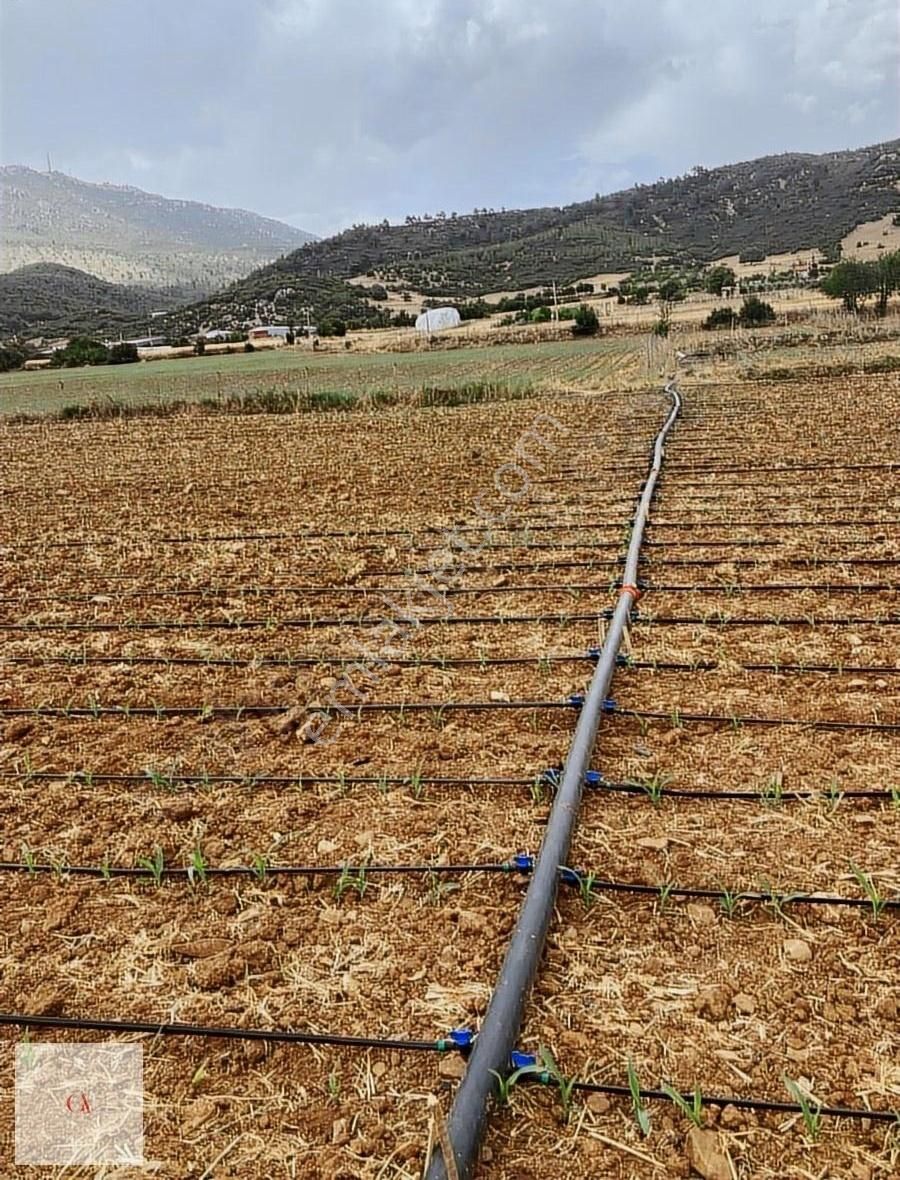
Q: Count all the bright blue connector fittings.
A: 10